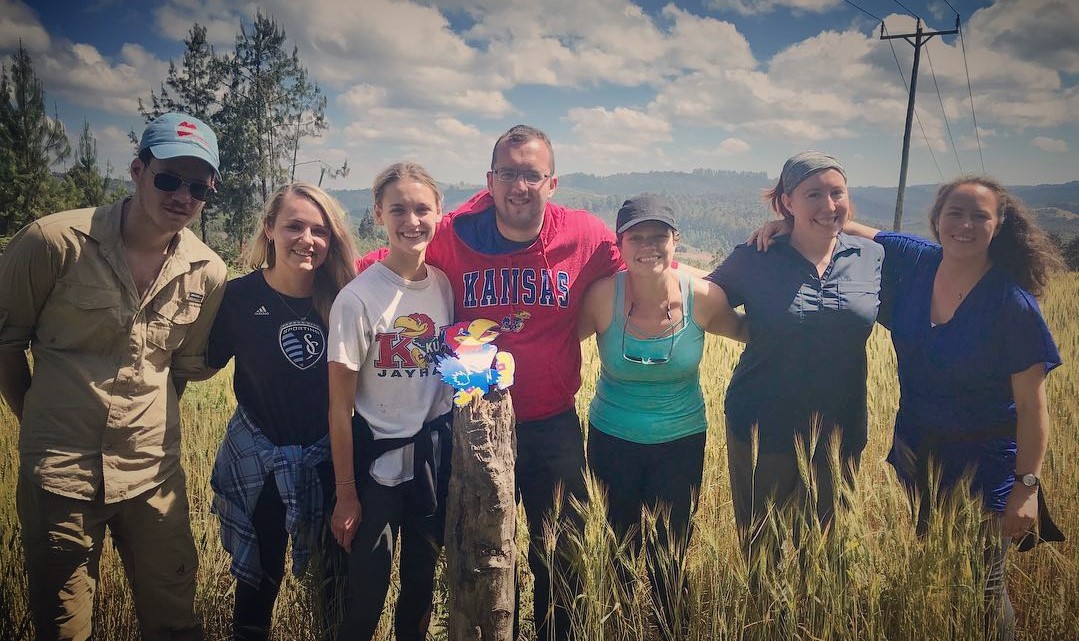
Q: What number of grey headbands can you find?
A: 1